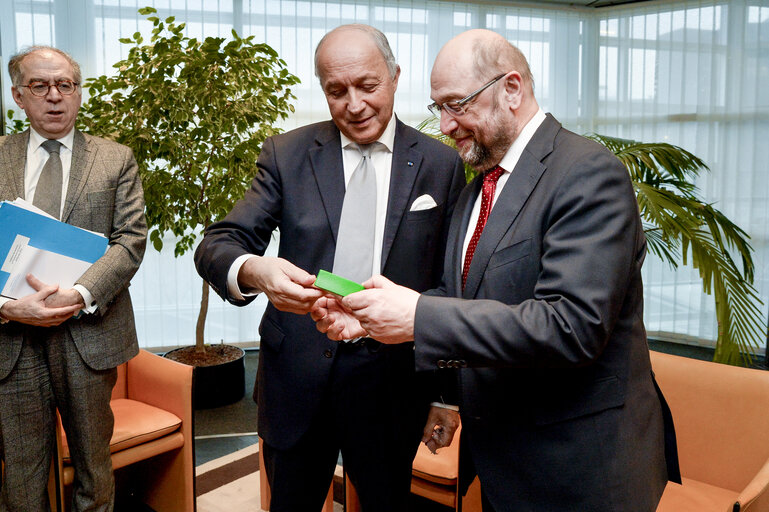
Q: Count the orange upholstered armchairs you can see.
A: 3